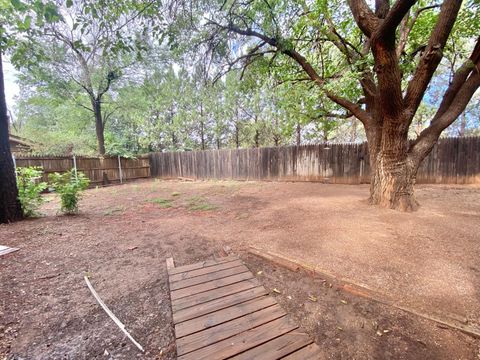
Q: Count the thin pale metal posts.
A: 3